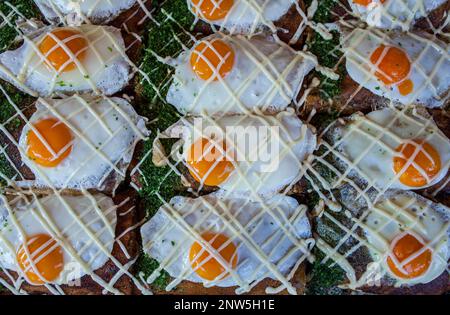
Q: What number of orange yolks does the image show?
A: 11